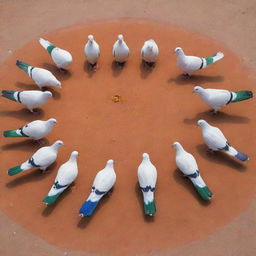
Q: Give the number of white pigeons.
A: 15